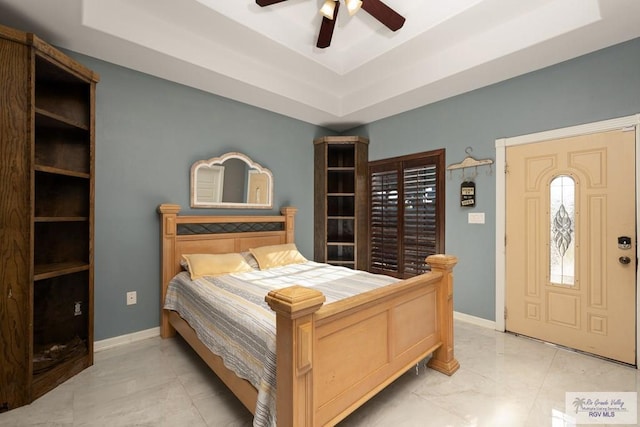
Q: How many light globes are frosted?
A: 2